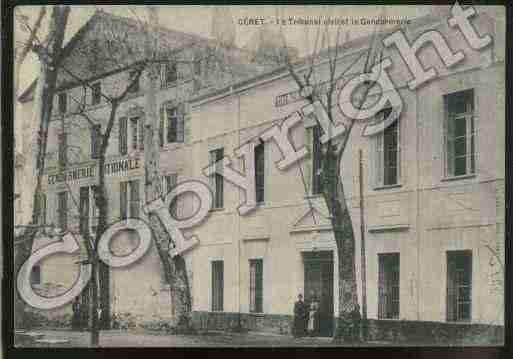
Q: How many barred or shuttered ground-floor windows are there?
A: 4